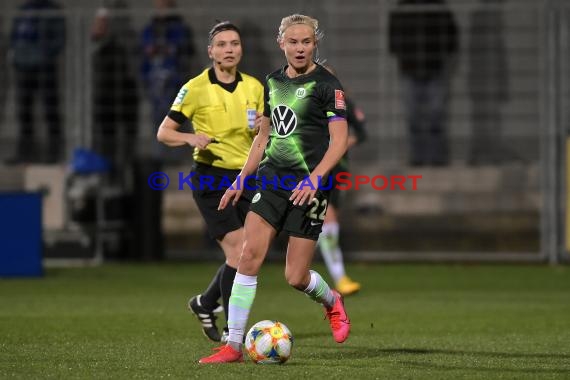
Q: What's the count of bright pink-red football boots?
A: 2